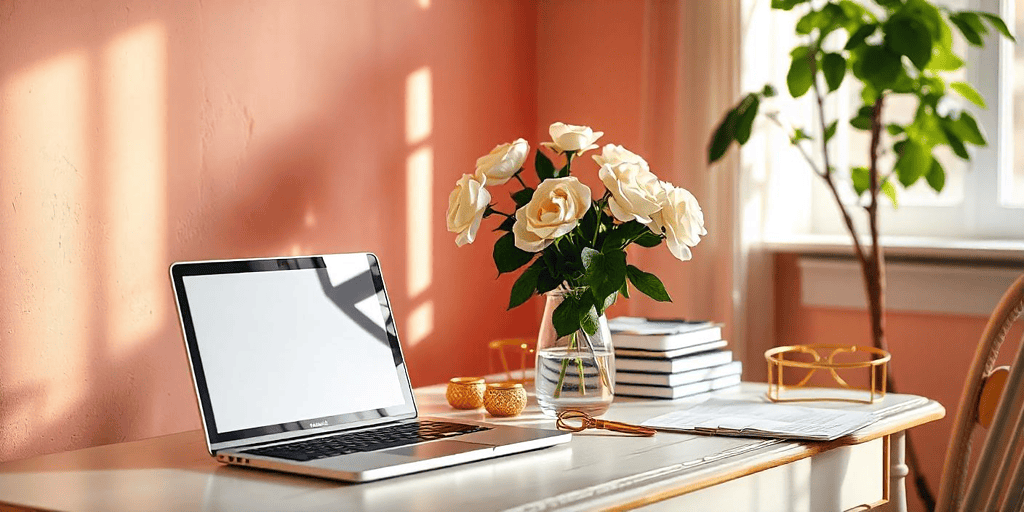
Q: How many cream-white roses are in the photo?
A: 7